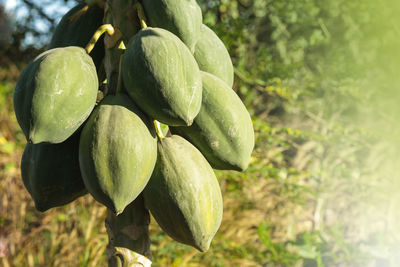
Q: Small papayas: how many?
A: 9